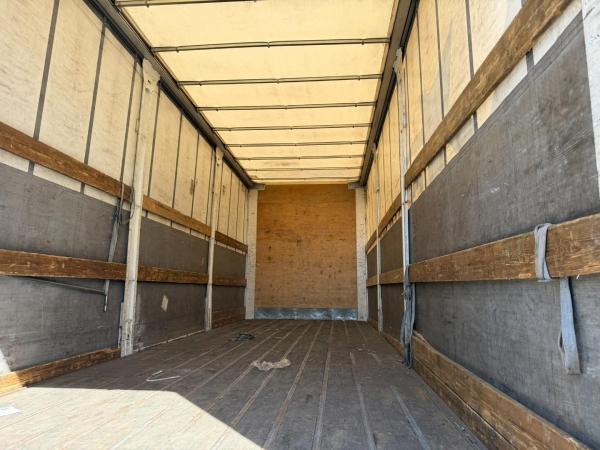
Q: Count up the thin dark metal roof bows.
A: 9